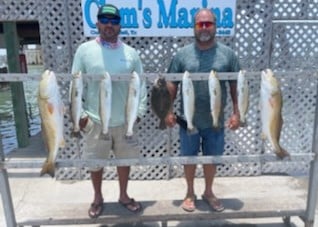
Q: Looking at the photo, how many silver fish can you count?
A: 6